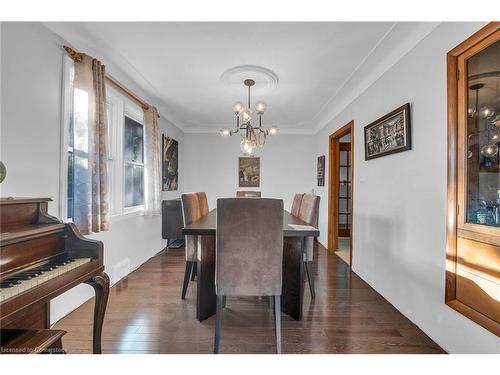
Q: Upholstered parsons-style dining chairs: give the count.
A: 6